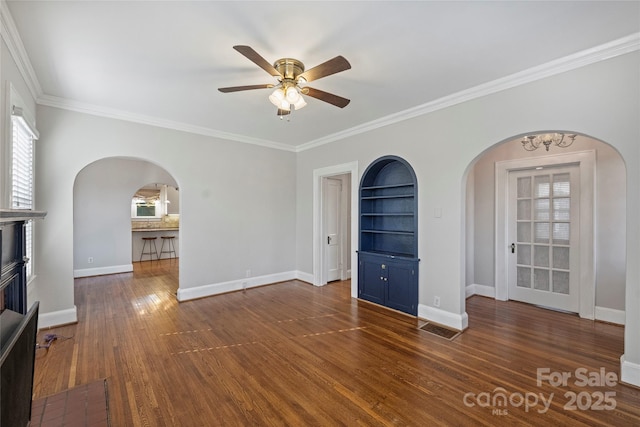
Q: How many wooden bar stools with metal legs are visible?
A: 2